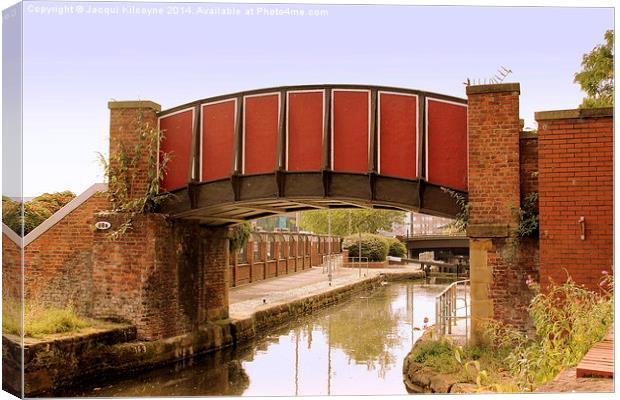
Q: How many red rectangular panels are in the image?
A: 7